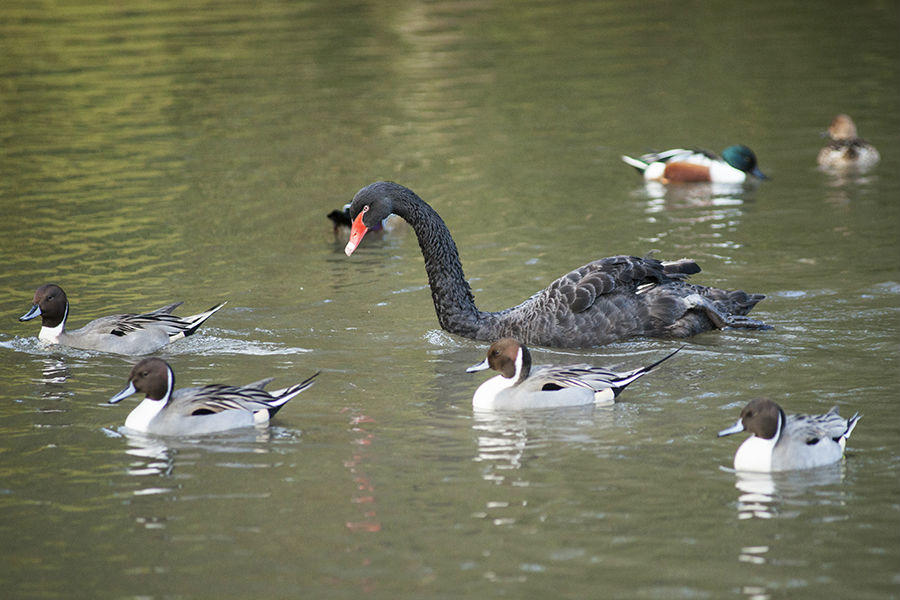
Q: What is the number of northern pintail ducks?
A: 4